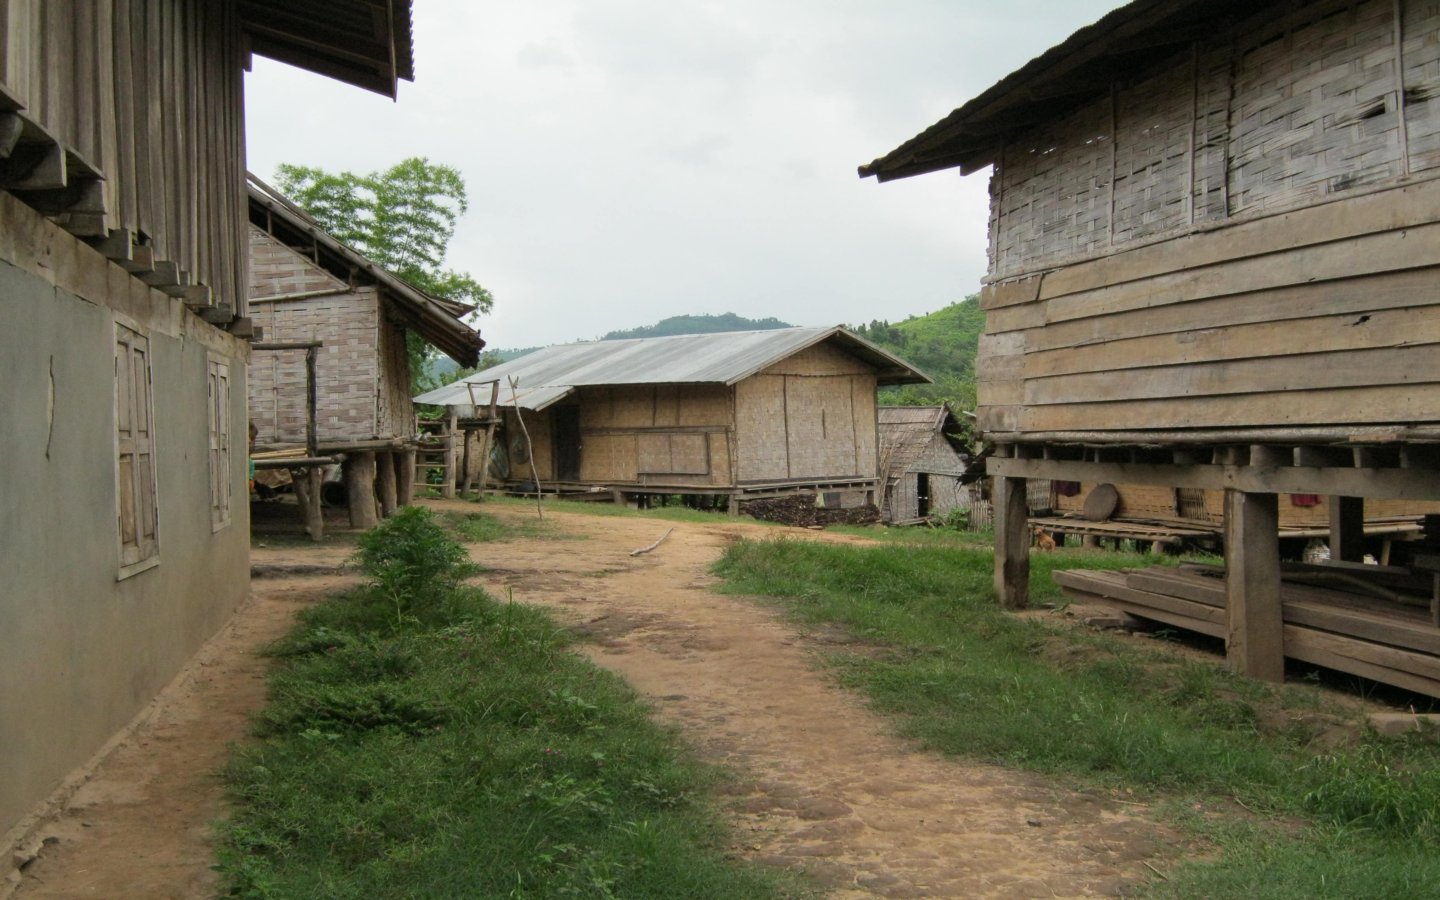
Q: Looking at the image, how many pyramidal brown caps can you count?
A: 0